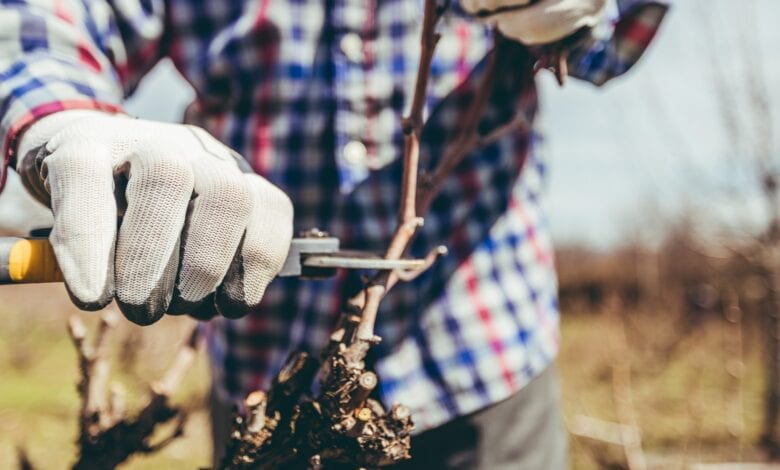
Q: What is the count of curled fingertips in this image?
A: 4